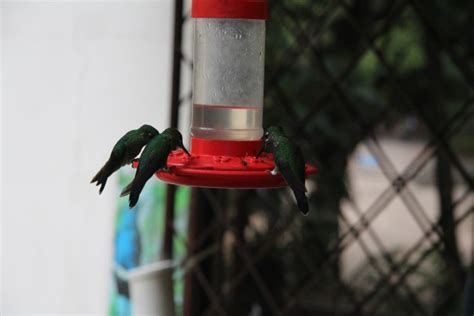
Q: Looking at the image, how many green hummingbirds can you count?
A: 3